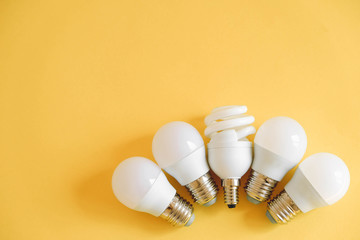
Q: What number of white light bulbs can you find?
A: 5